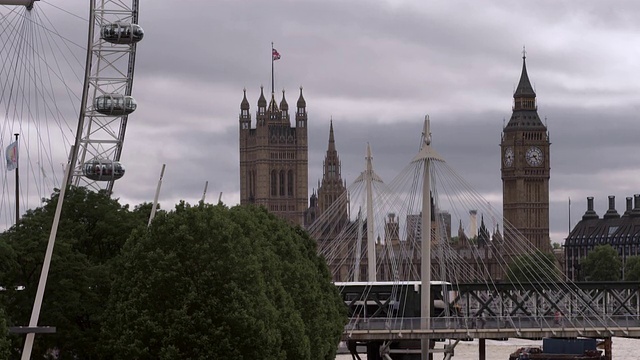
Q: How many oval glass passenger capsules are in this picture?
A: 3